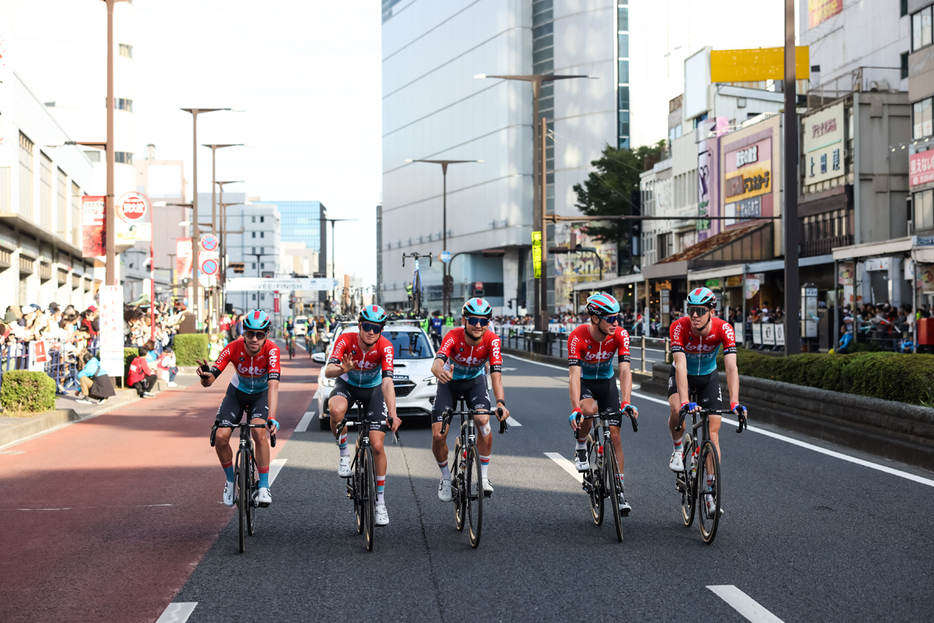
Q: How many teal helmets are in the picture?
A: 5